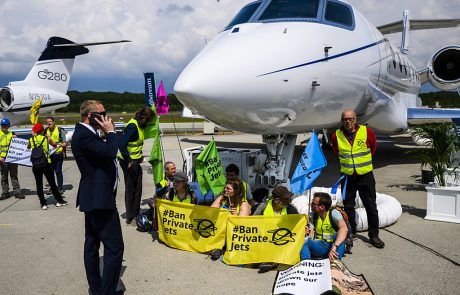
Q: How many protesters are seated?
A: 6